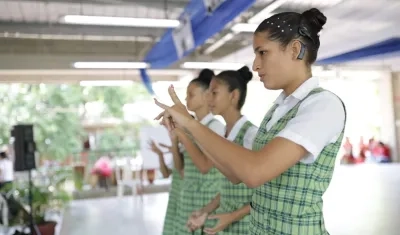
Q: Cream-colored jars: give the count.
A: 0